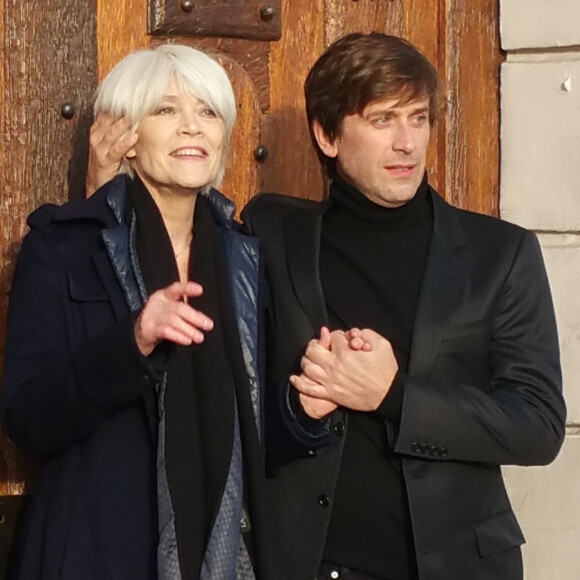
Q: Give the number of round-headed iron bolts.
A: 4